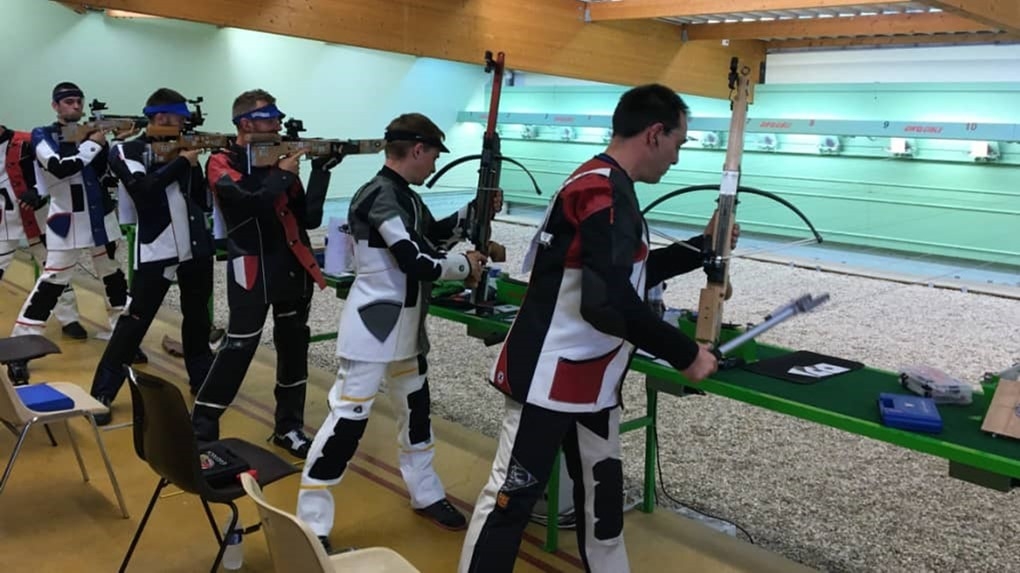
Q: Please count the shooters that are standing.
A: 6